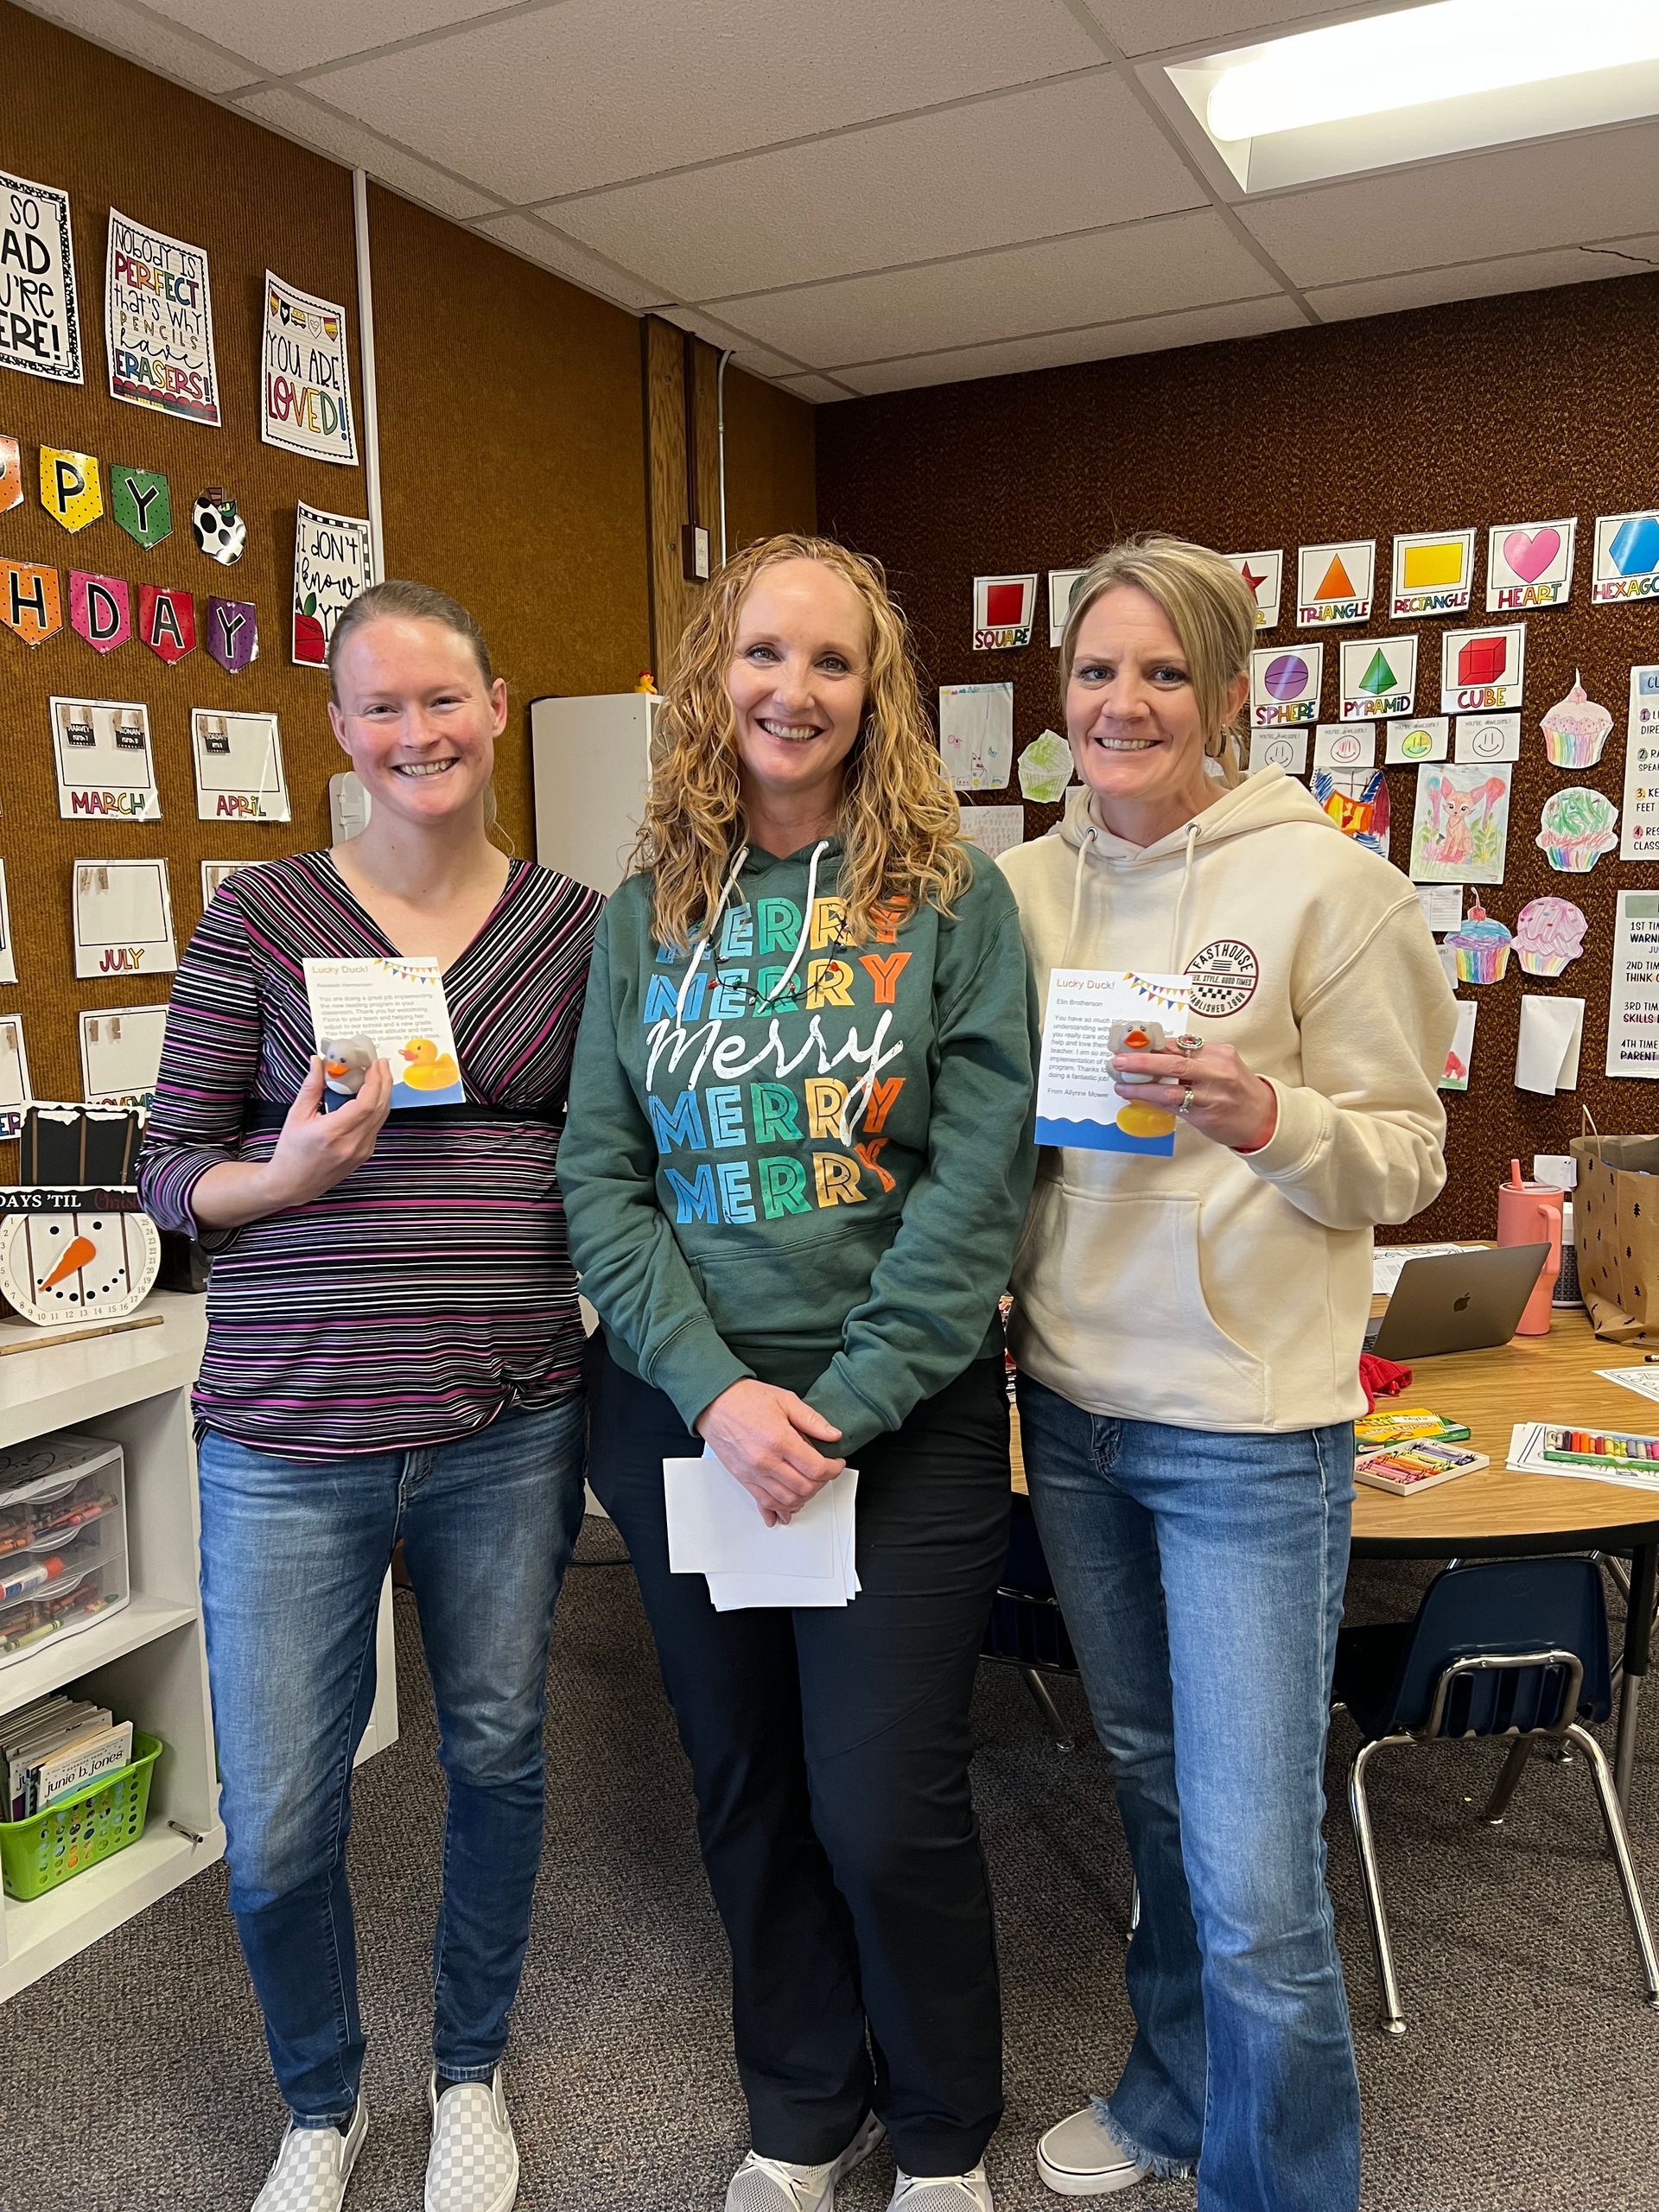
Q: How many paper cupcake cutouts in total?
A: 5